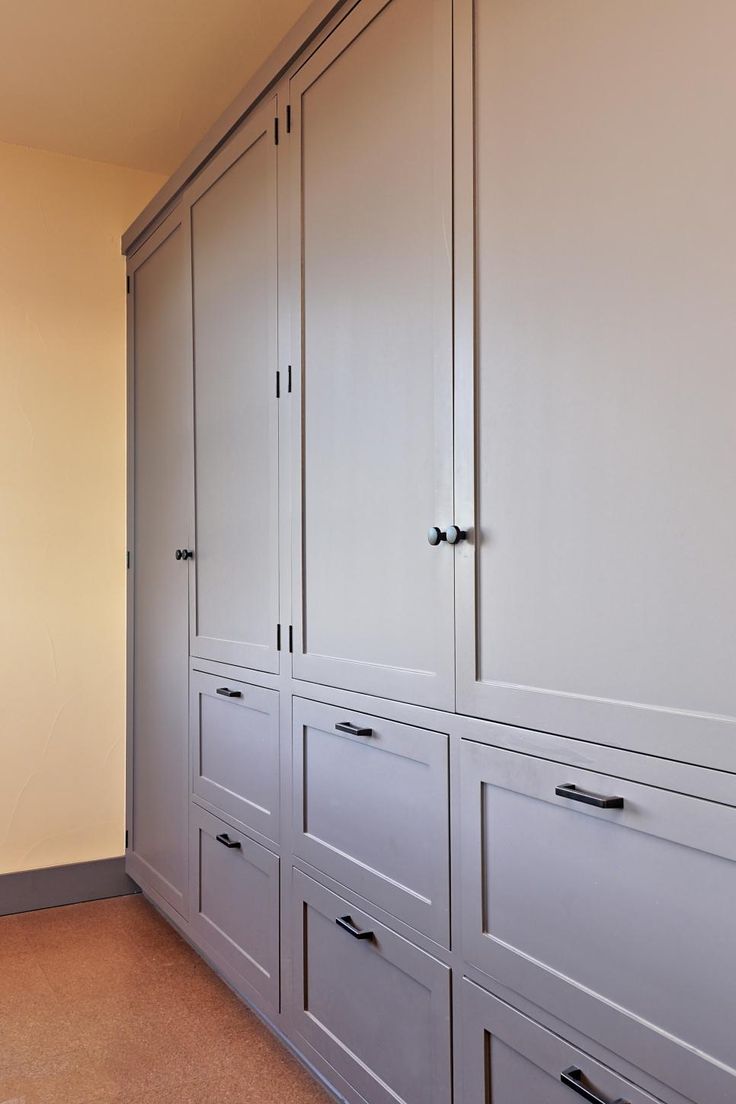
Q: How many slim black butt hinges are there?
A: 9